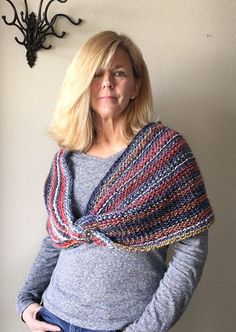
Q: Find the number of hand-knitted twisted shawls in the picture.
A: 1